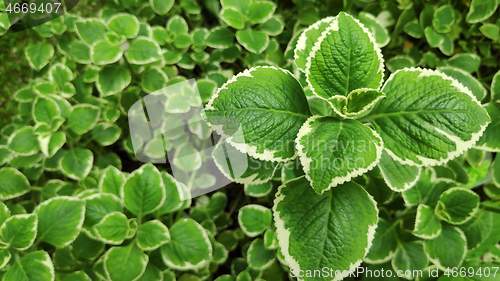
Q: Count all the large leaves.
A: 5